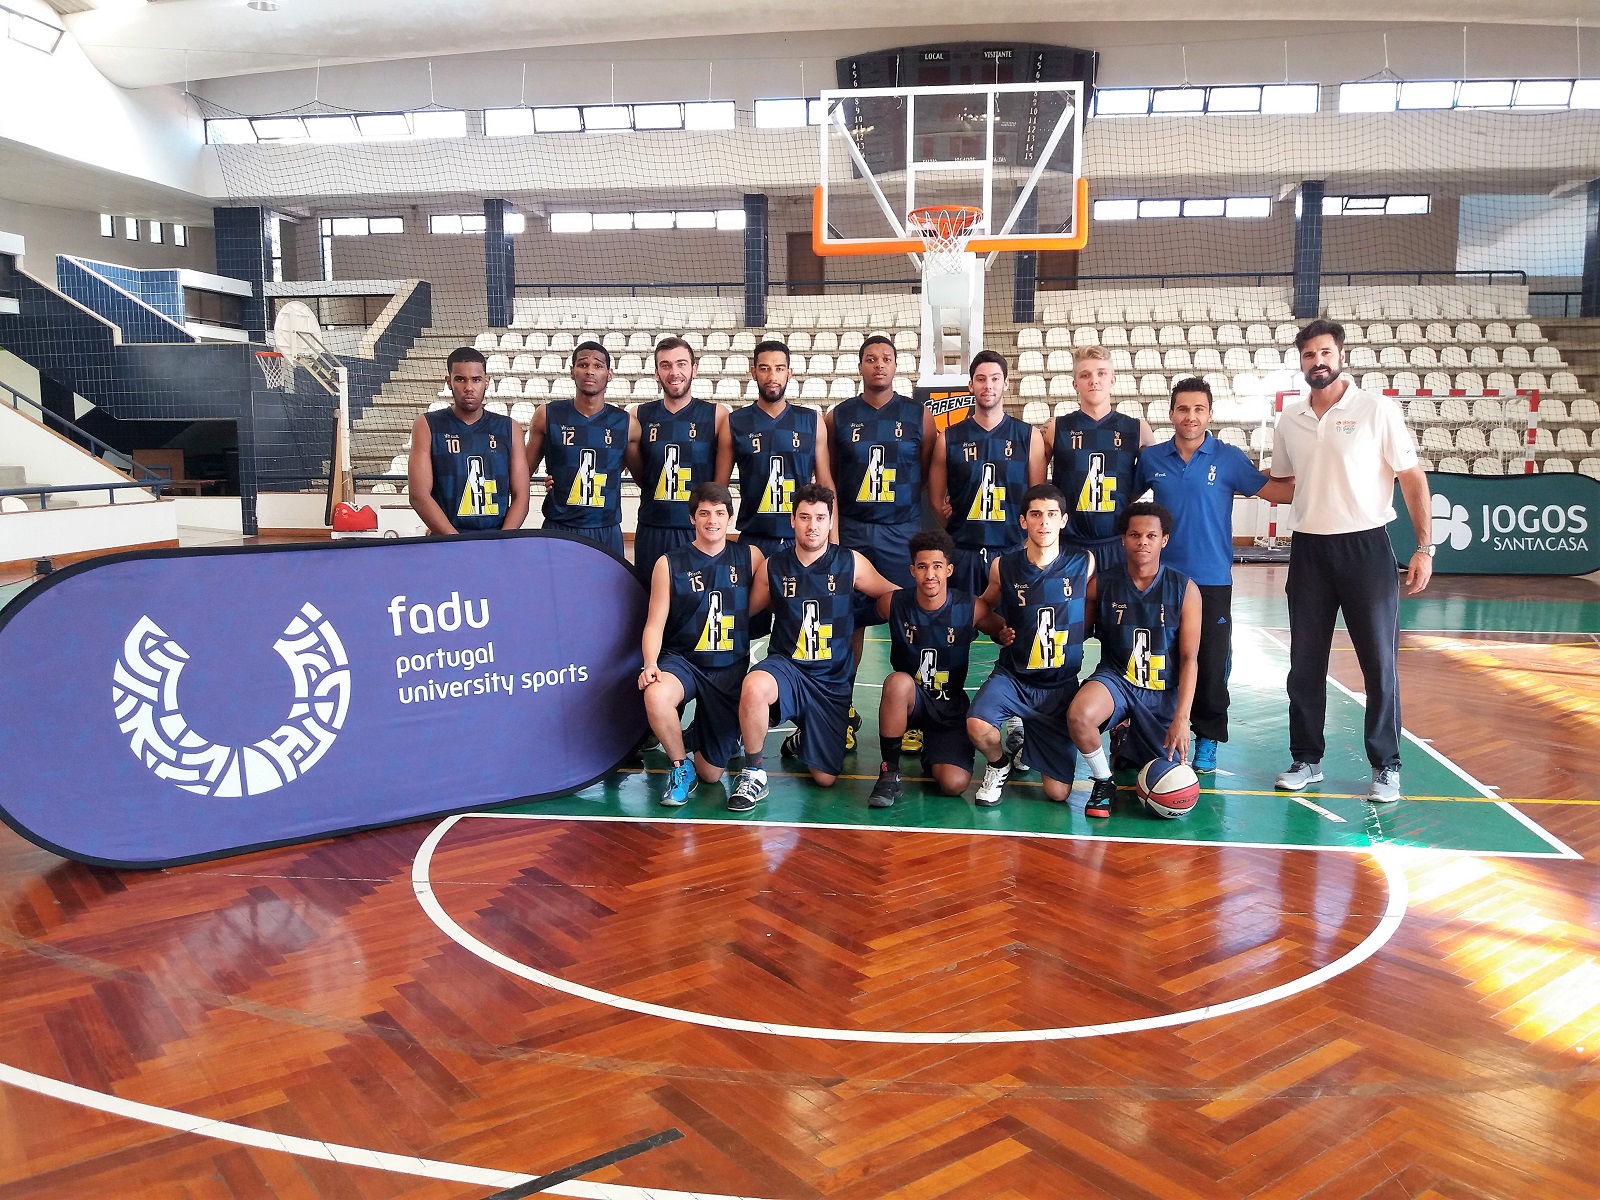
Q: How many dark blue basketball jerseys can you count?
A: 12